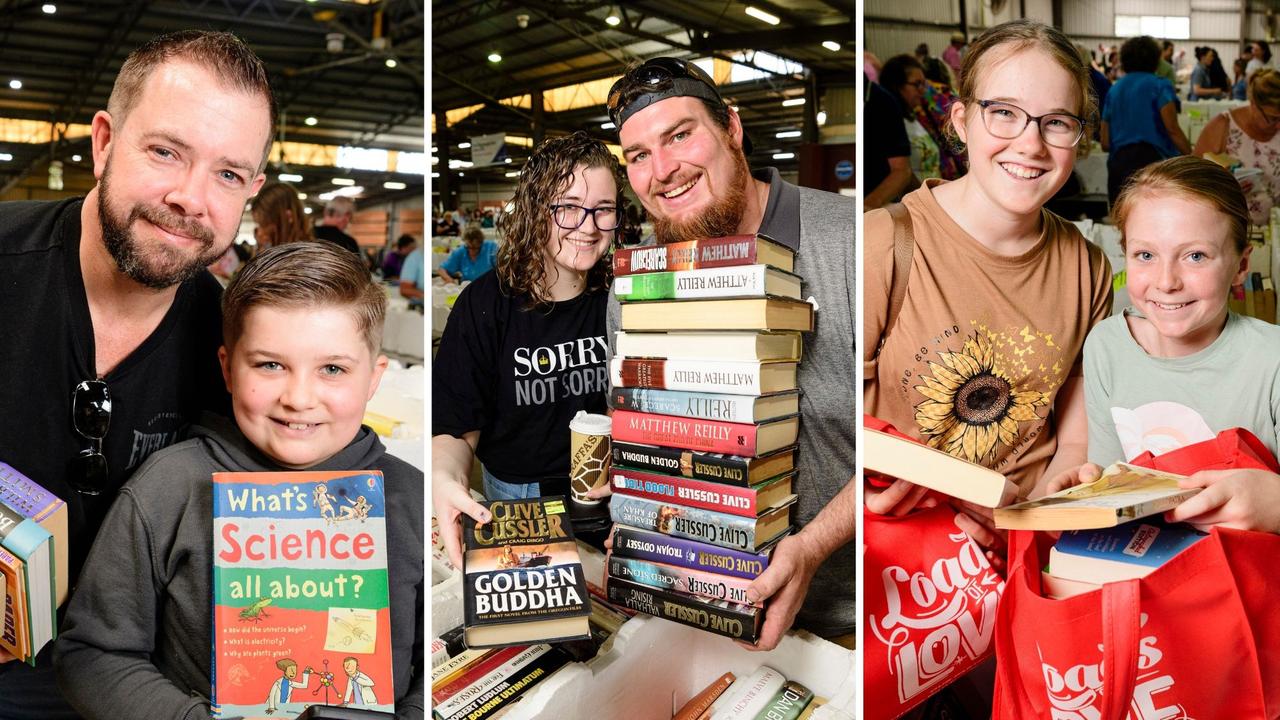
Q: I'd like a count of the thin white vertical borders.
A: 2